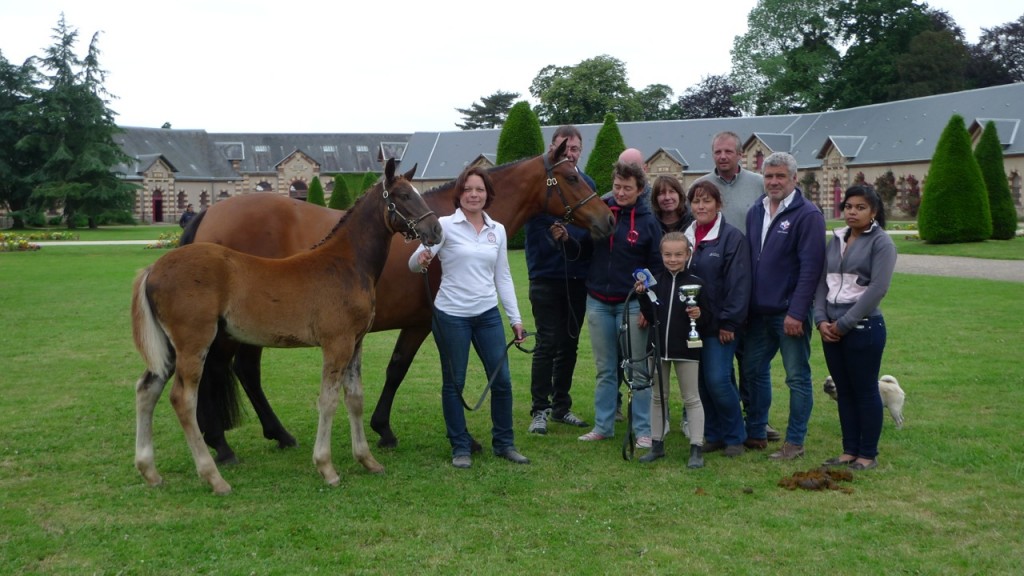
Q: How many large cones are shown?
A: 4